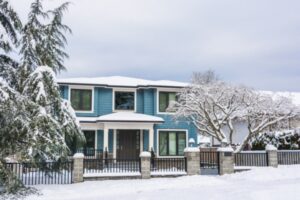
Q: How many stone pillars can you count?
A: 5